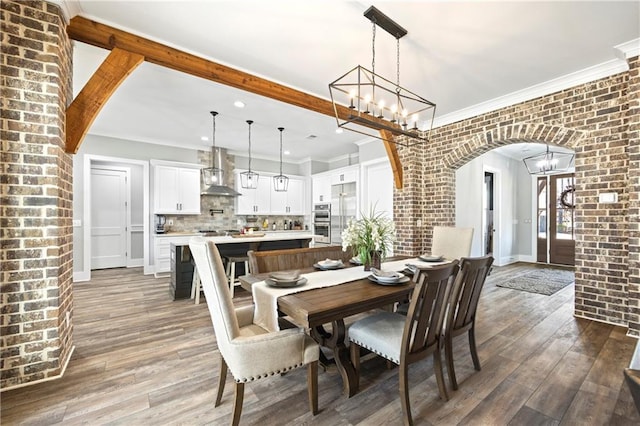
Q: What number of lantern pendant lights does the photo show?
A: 3